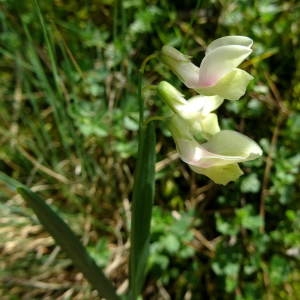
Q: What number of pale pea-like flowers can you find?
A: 3